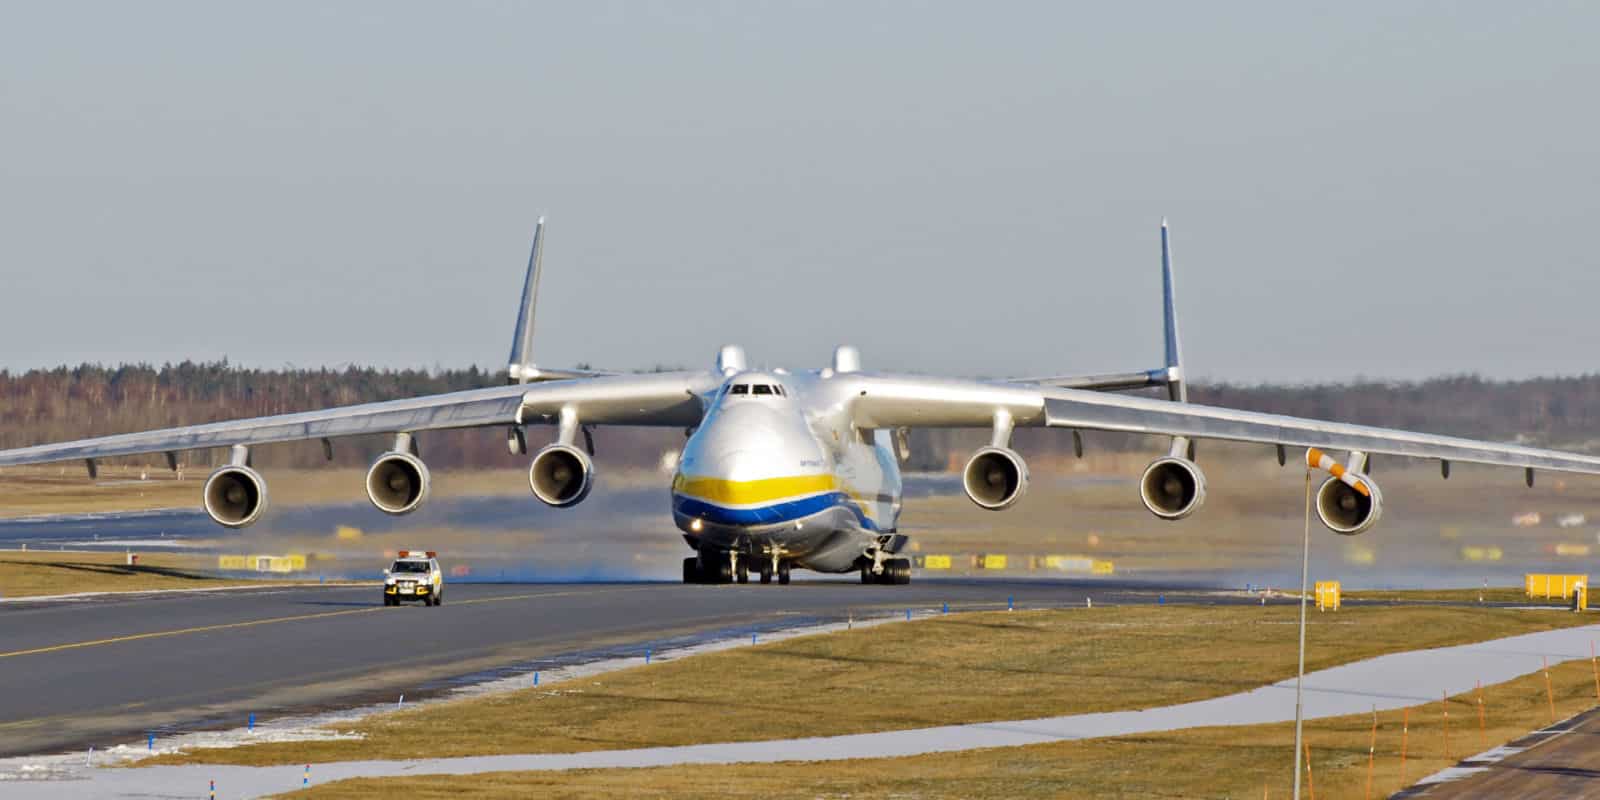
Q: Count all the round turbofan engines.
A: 6